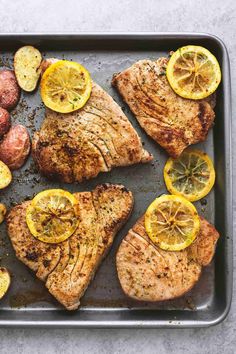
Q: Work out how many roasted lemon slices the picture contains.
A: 5